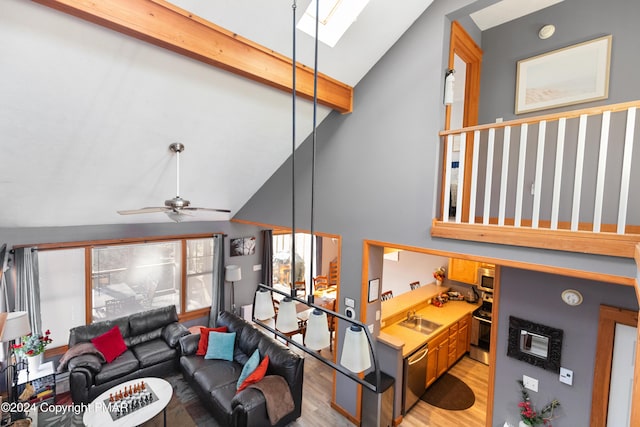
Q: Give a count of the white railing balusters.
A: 11